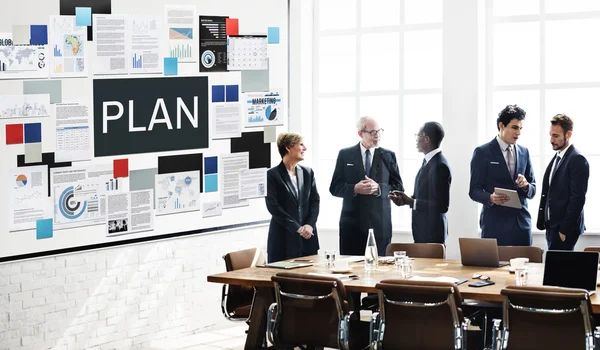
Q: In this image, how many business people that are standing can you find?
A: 5